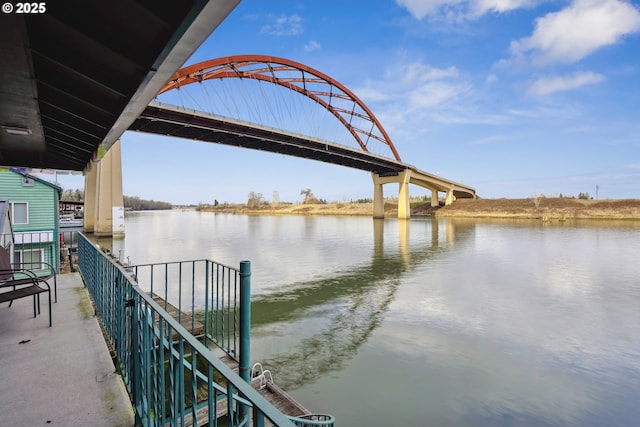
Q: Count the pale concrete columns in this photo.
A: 6